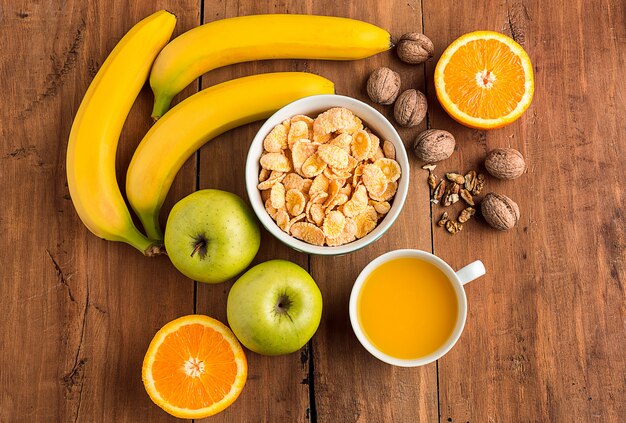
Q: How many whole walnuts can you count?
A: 6